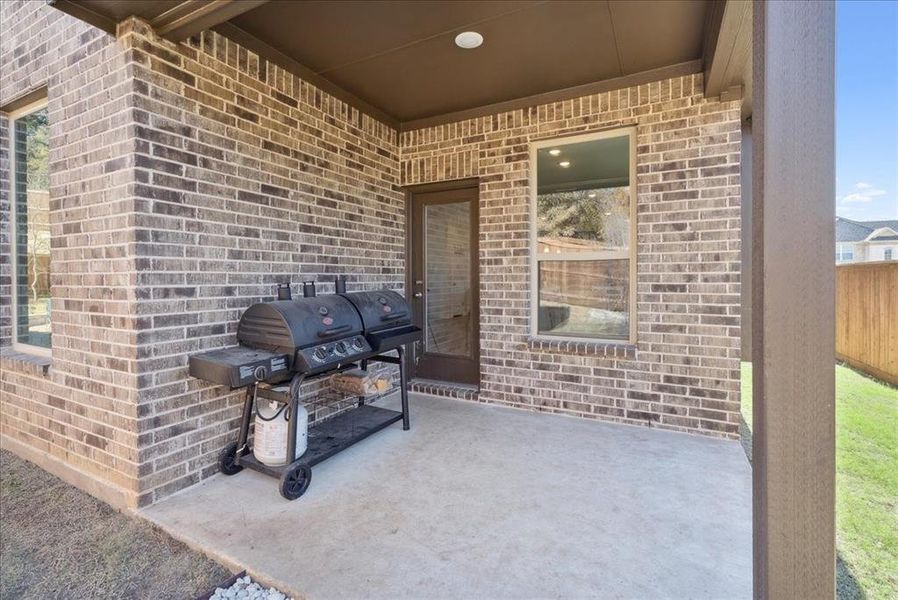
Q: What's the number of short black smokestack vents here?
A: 3